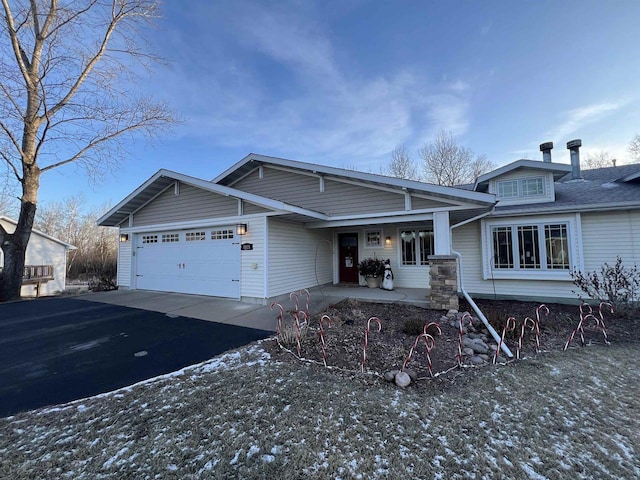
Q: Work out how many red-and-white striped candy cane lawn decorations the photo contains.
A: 15